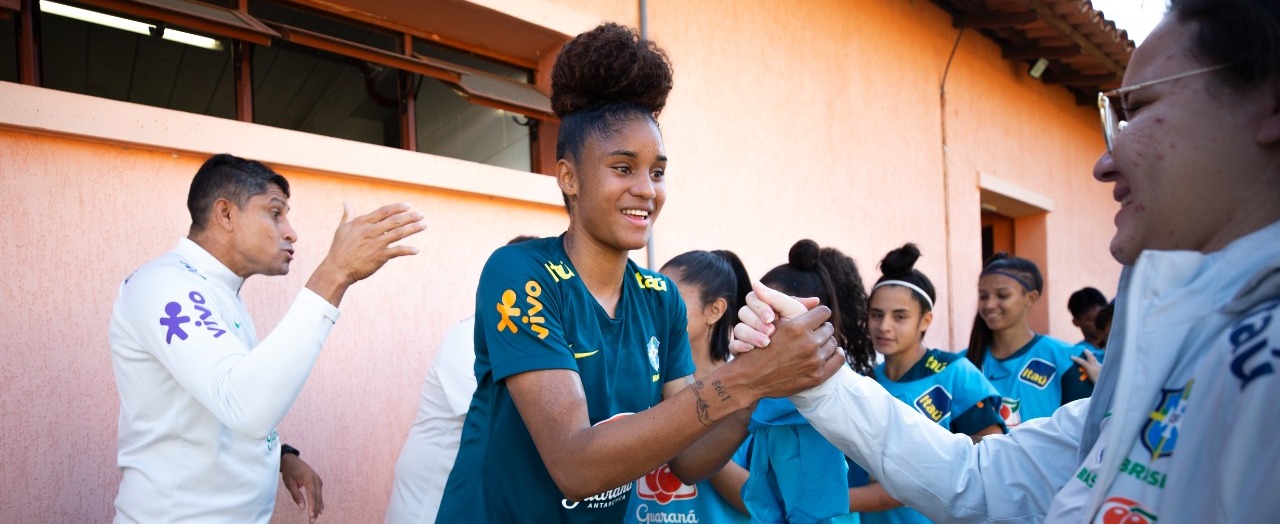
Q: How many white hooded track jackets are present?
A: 1